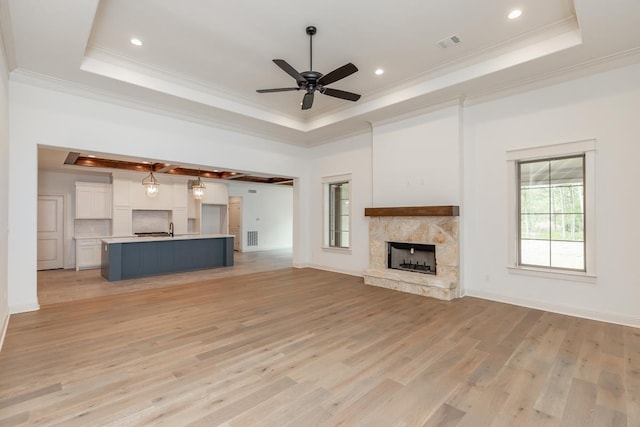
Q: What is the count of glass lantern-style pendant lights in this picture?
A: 2